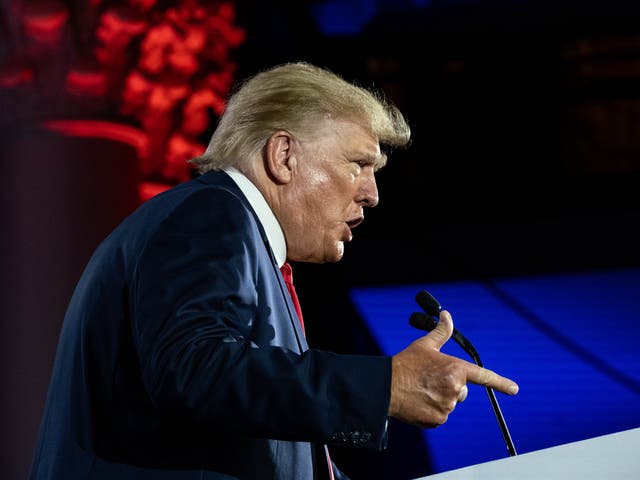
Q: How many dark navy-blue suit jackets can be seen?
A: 1